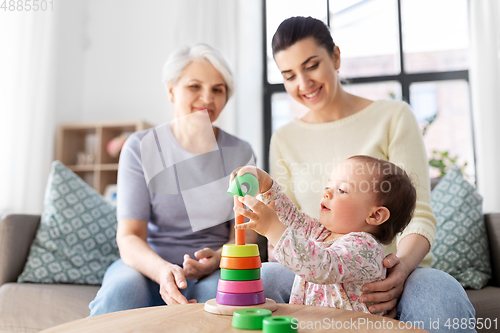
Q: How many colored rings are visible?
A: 8